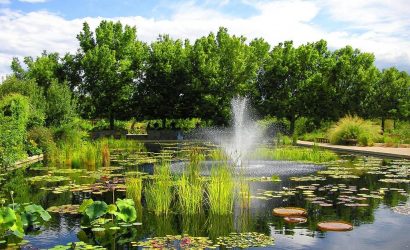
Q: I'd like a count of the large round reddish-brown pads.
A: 3